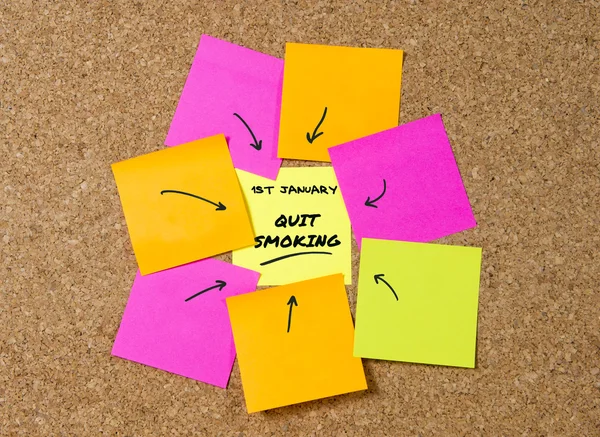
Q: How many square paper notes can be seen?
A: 8